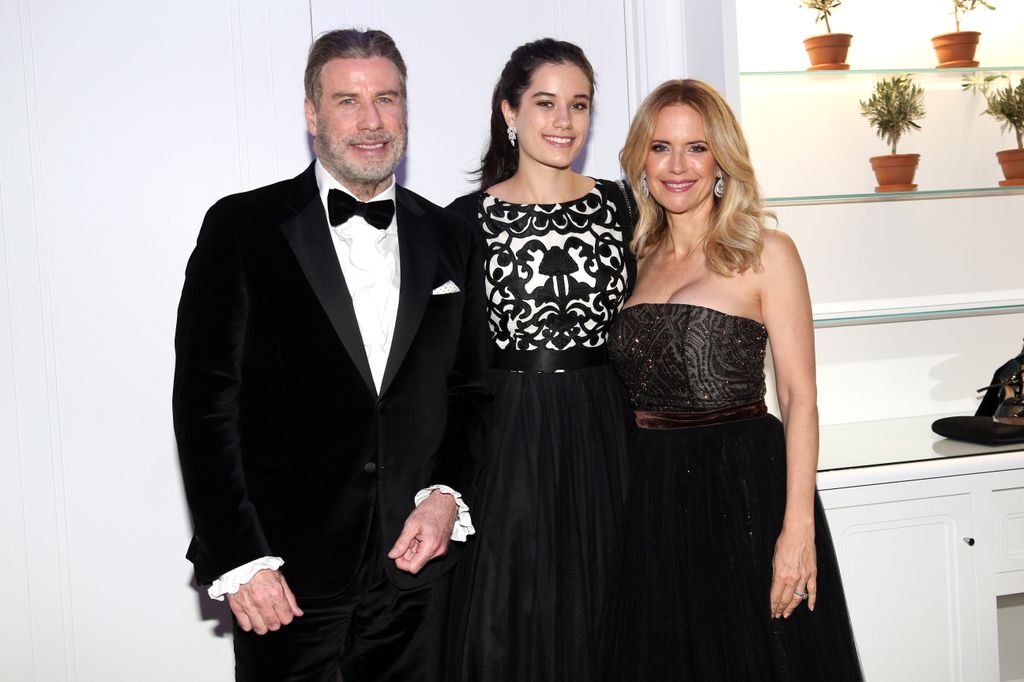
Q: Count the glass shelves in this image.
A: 3